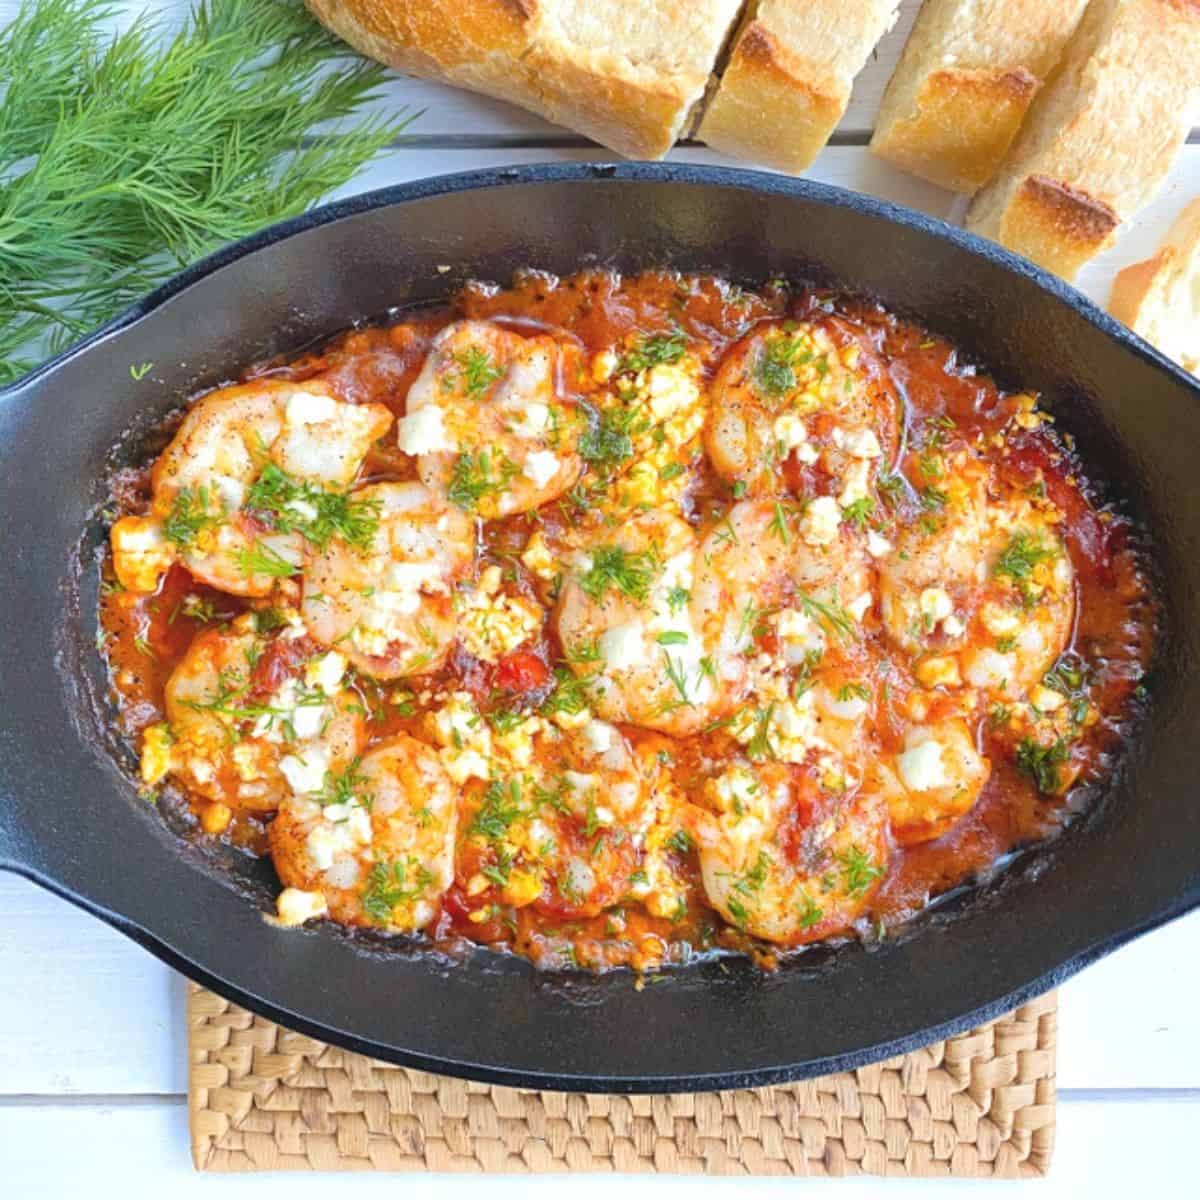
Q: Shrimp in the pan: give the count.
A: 12